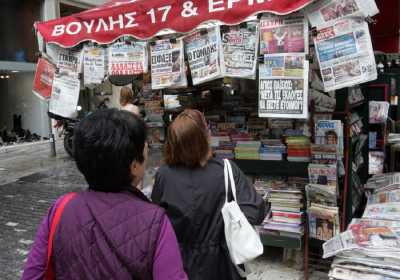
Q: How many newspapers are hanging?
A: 12